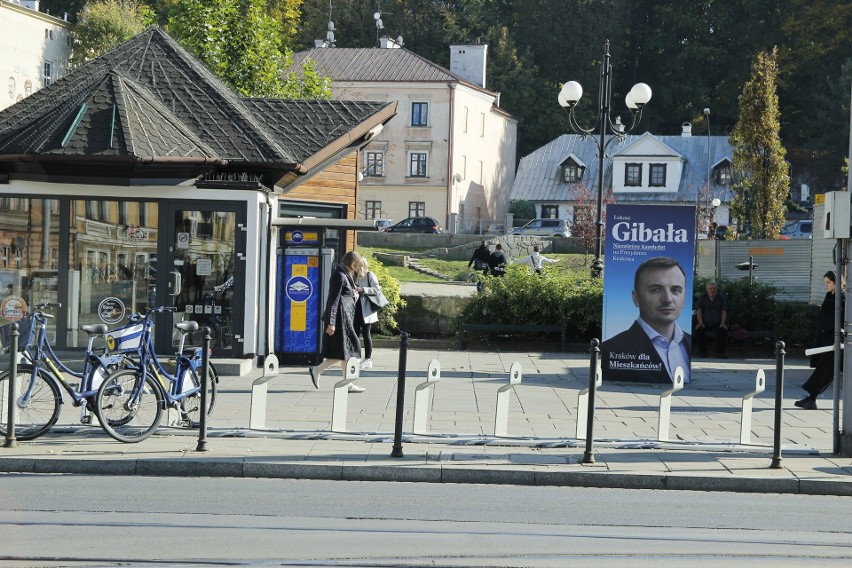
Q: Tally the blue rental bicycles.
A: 2